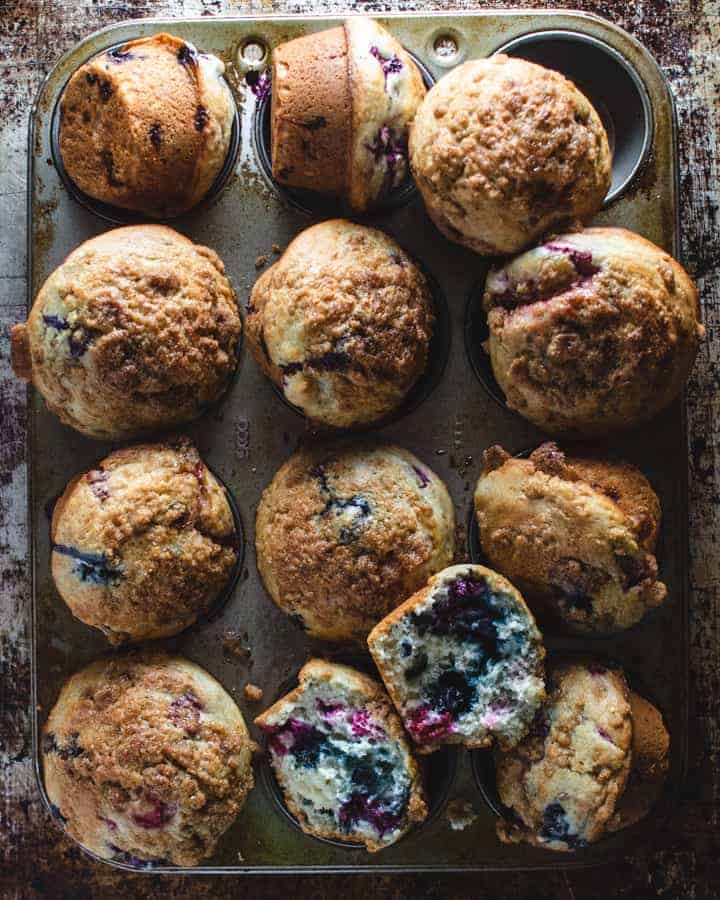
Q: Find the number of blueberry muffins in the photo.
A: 12